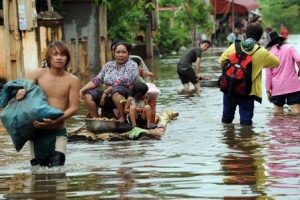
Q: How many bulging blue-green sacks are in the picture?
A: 1